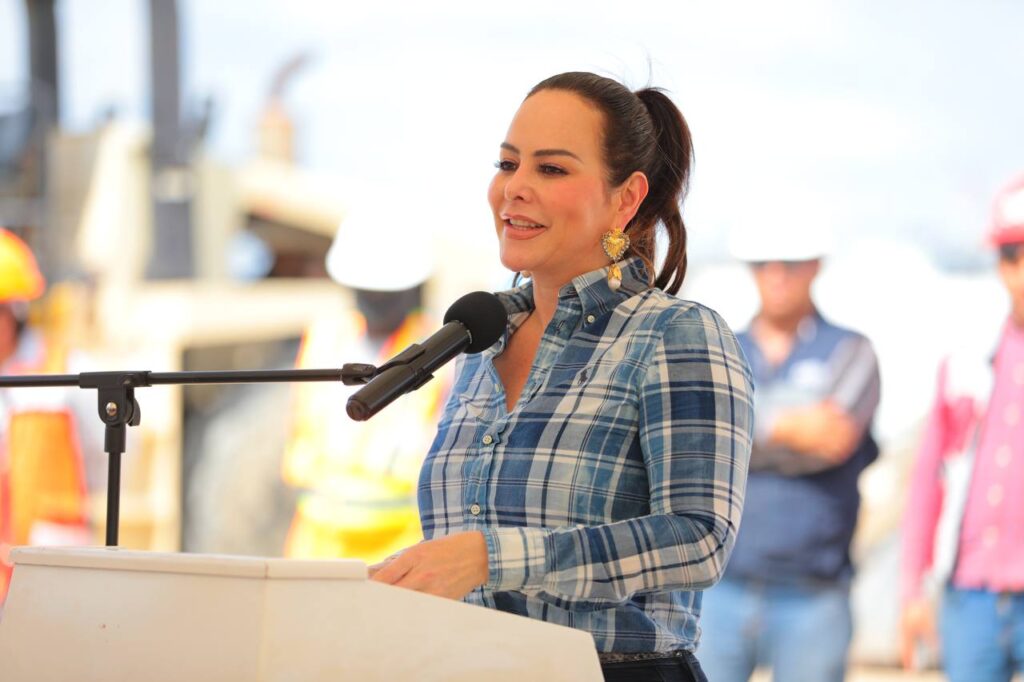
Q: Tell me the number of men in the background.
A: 4